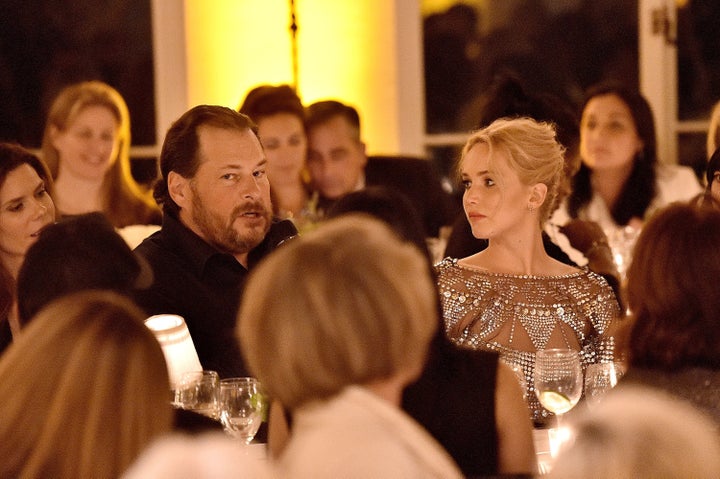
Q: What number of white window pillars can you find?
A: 3